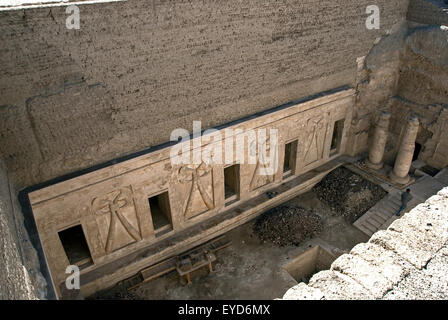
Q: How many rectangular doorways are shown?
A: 5